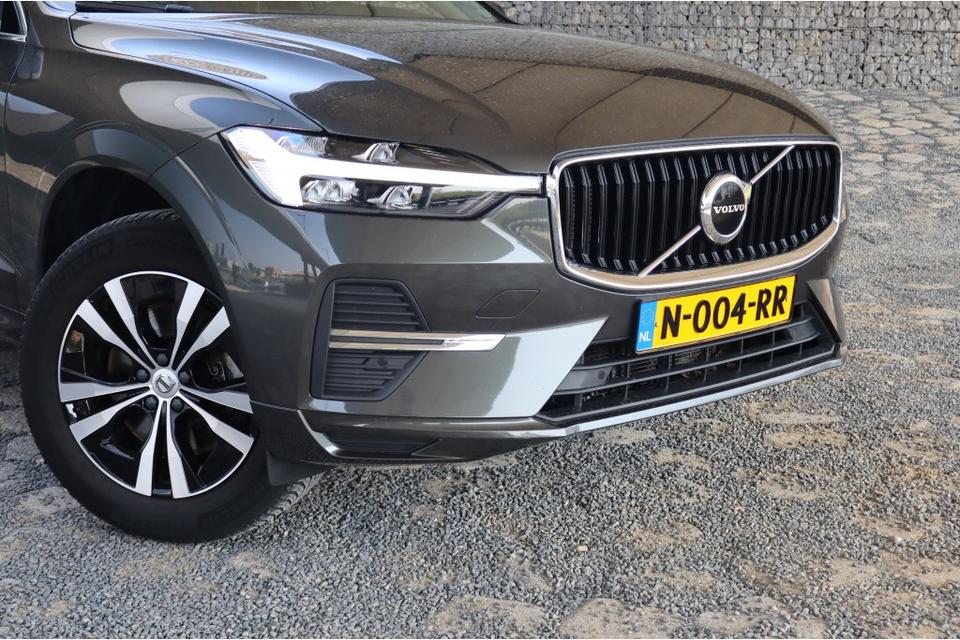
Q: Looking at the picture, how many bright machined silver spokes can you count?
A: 10